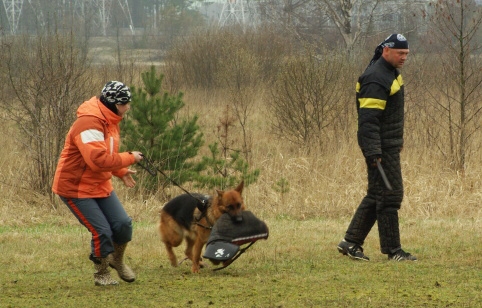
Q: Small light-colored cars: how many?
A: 0